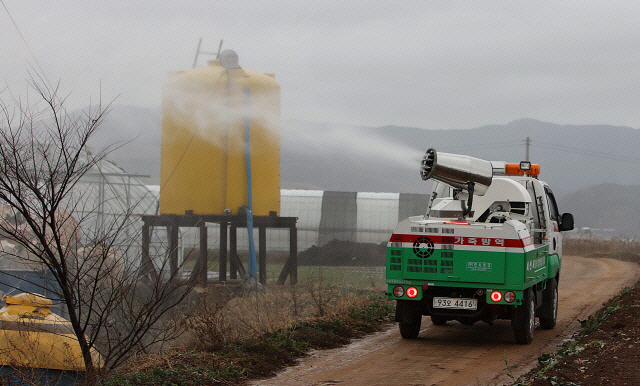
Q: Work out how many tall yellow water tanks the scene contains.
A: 1